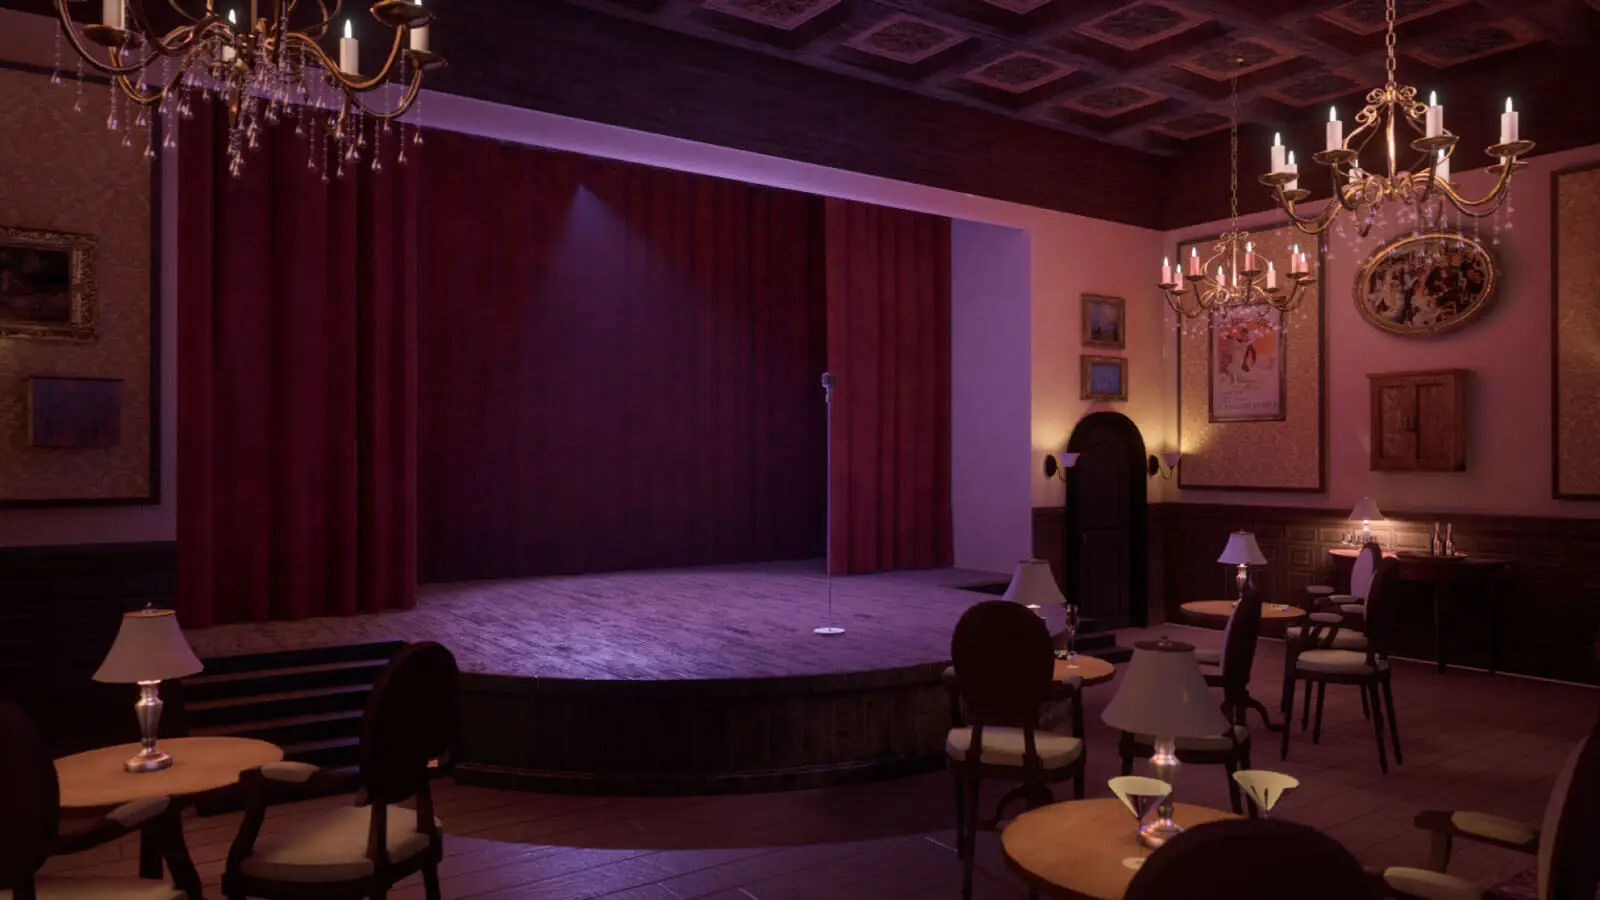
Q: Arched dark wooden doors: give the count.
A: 1